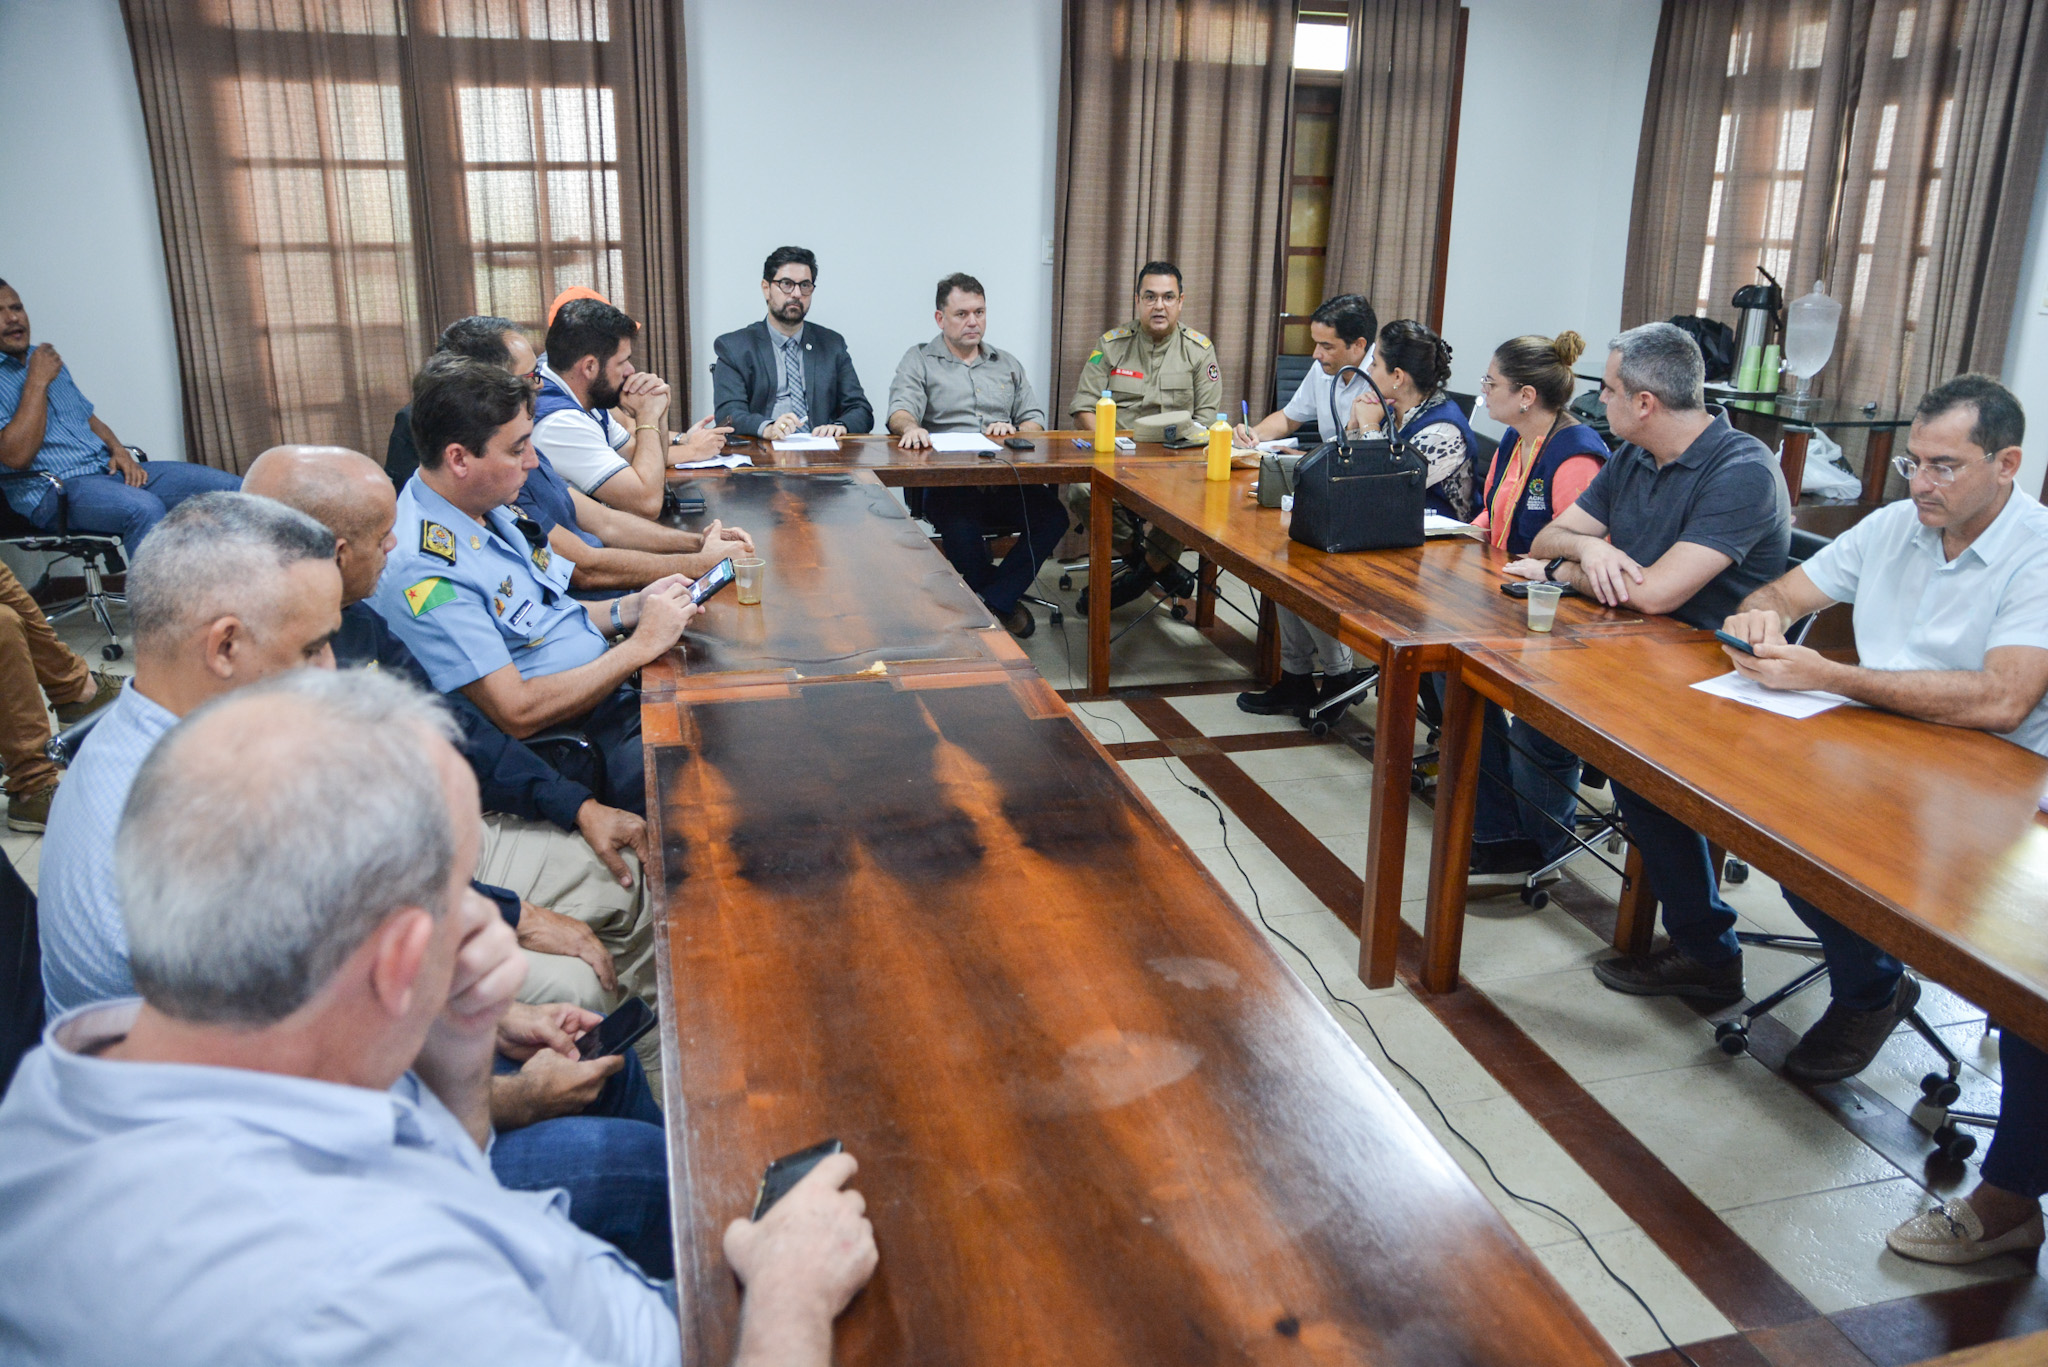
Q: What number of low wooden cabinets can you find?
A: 1